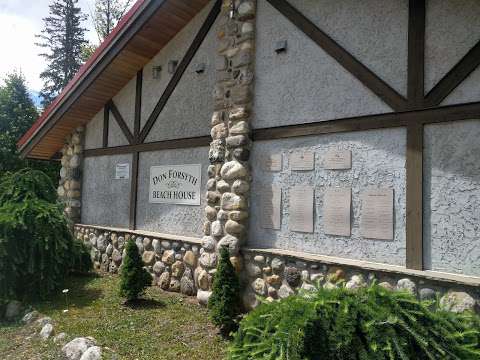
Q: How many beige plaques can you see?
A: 7